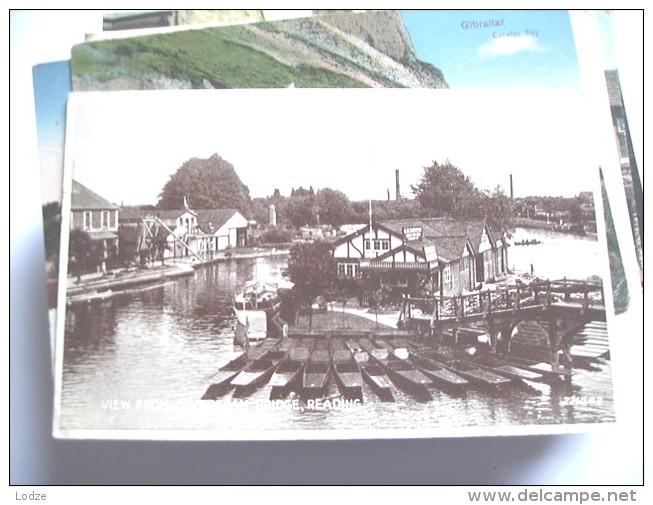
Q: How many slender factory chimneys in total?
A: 2